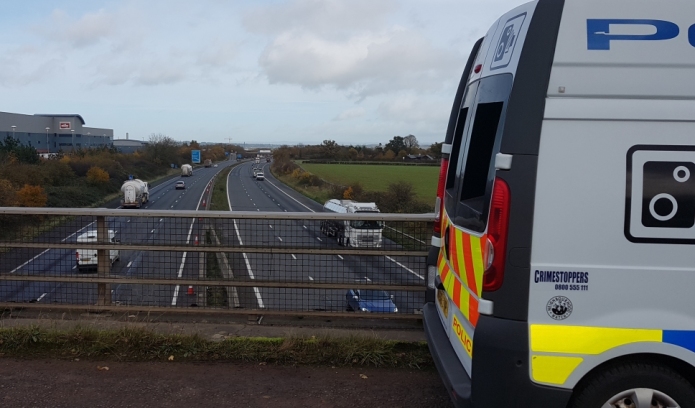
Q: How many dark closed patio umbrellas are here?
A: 0